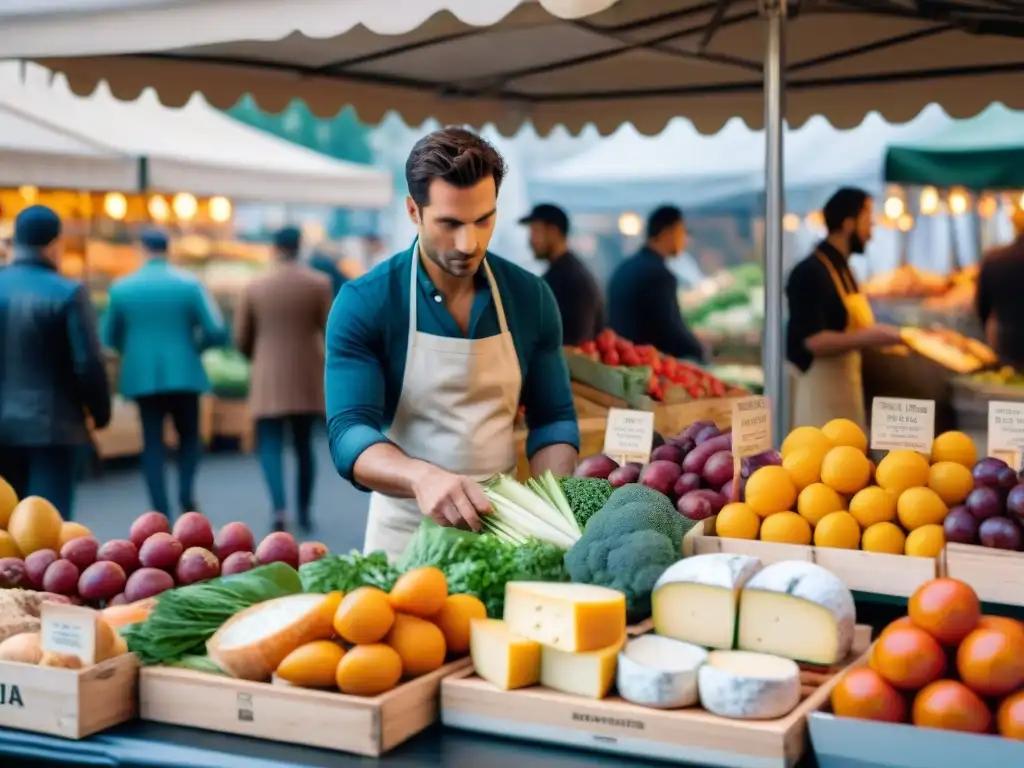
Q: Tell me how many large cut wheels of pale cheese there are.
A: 2